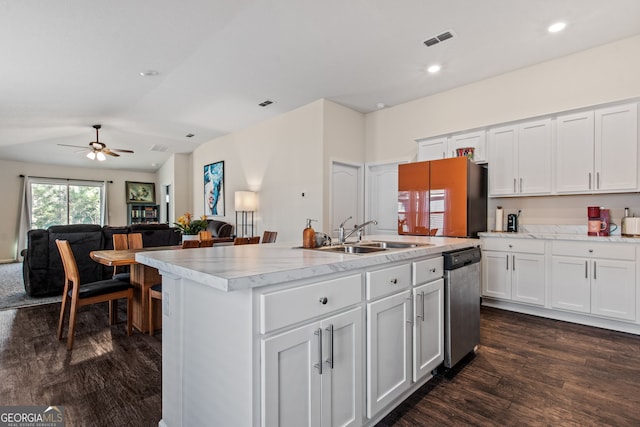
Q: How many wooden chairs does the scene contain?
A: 6